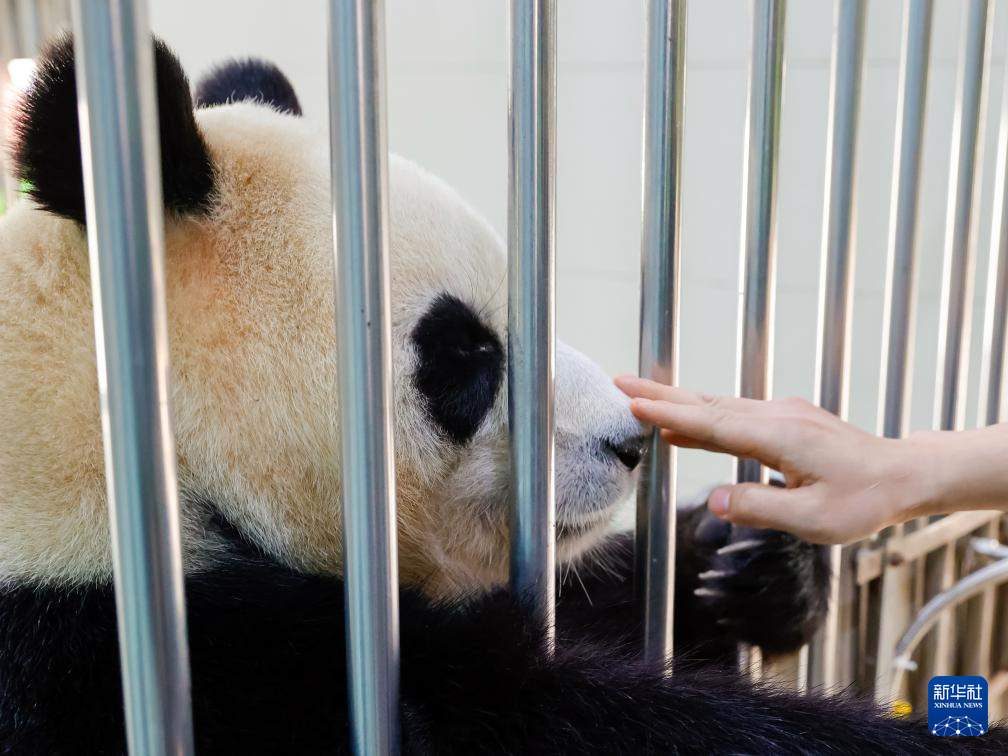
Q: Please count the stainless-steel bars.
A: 9